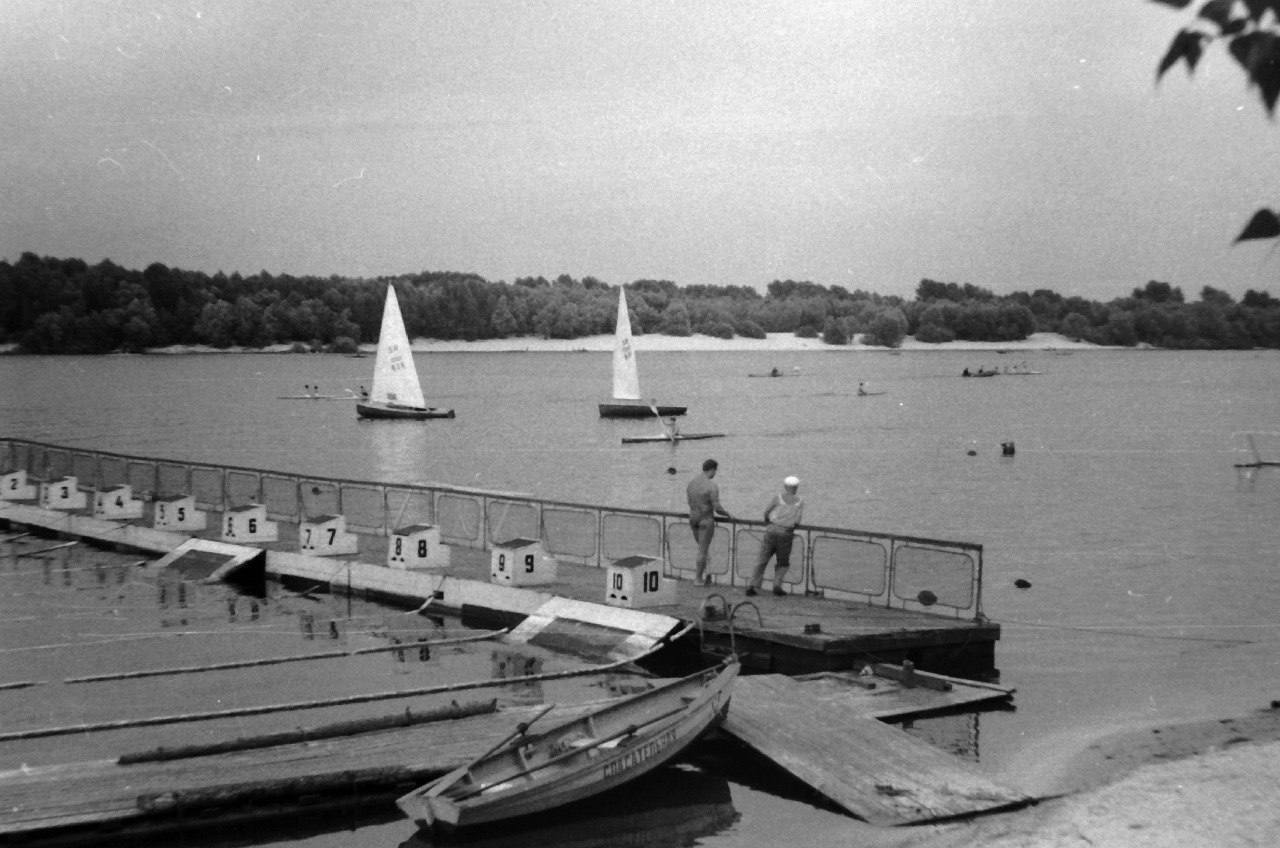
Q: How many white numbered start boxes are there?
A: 9